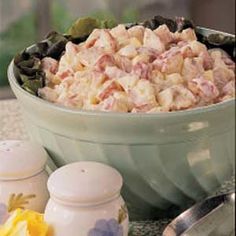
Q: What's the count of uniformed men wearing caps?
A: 0